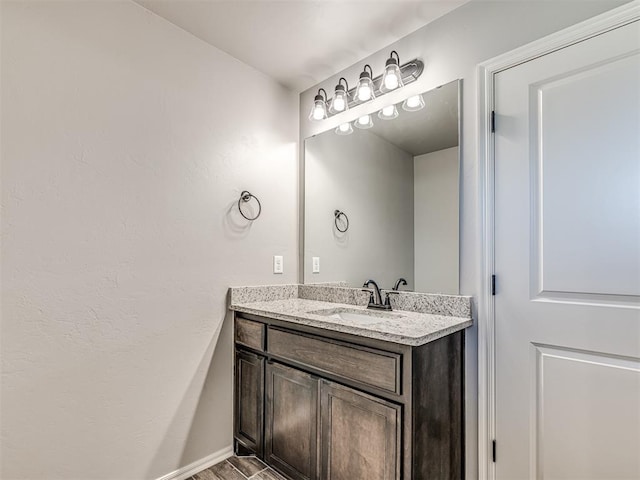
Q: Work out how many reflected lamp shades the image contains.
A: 4